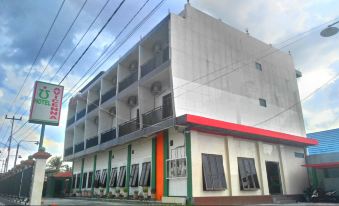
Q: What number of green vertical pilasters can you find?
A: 7